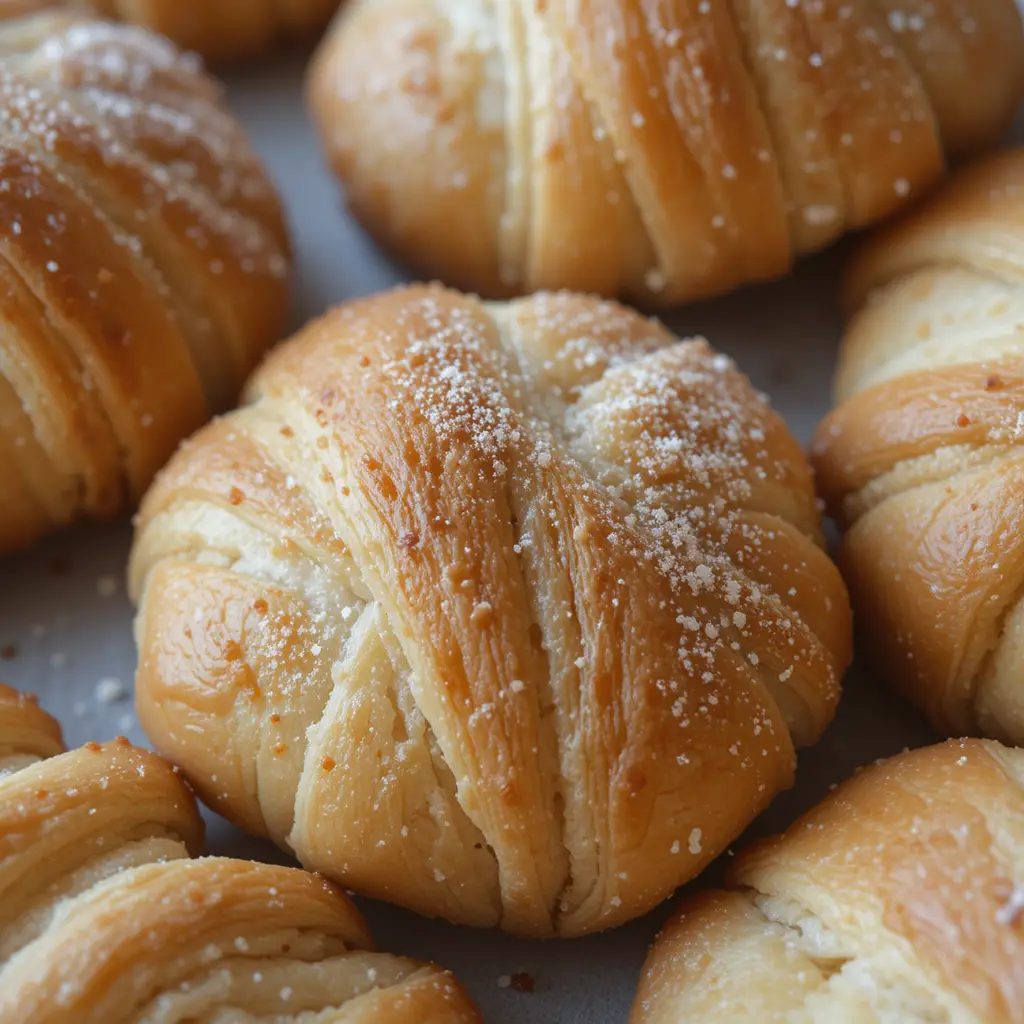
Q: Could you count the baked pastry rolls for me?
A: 7